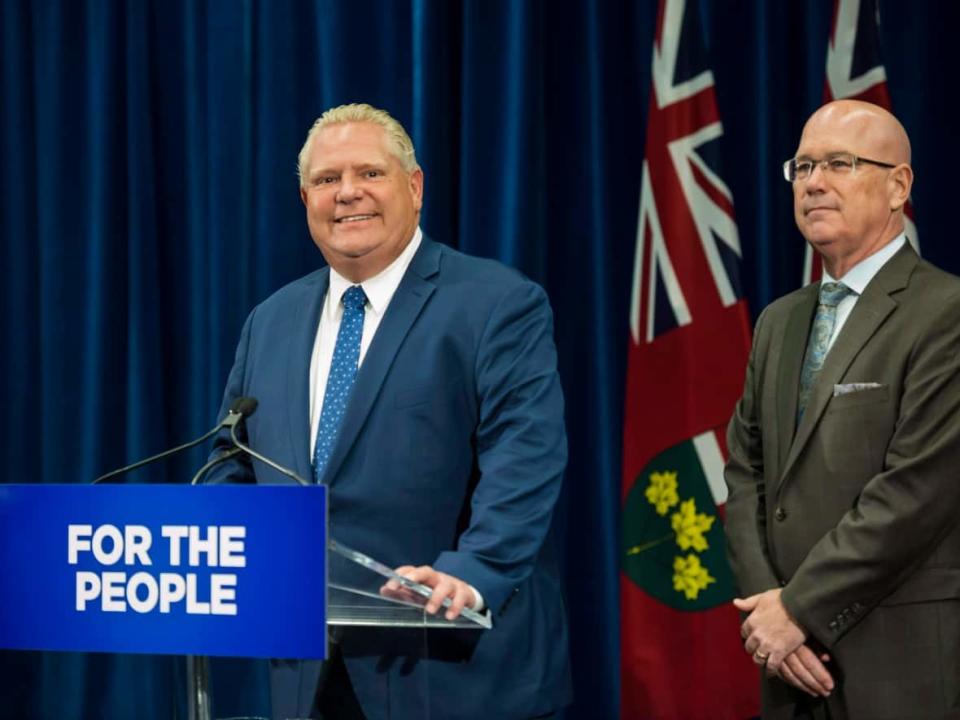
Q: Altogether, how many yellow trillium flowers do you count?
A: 3